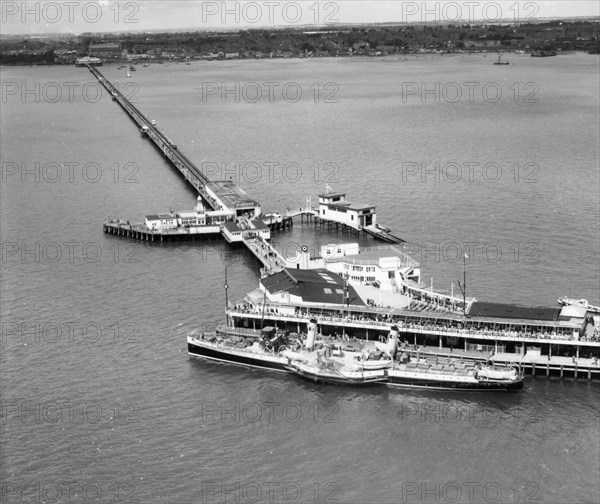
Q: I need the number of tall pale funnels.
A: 2